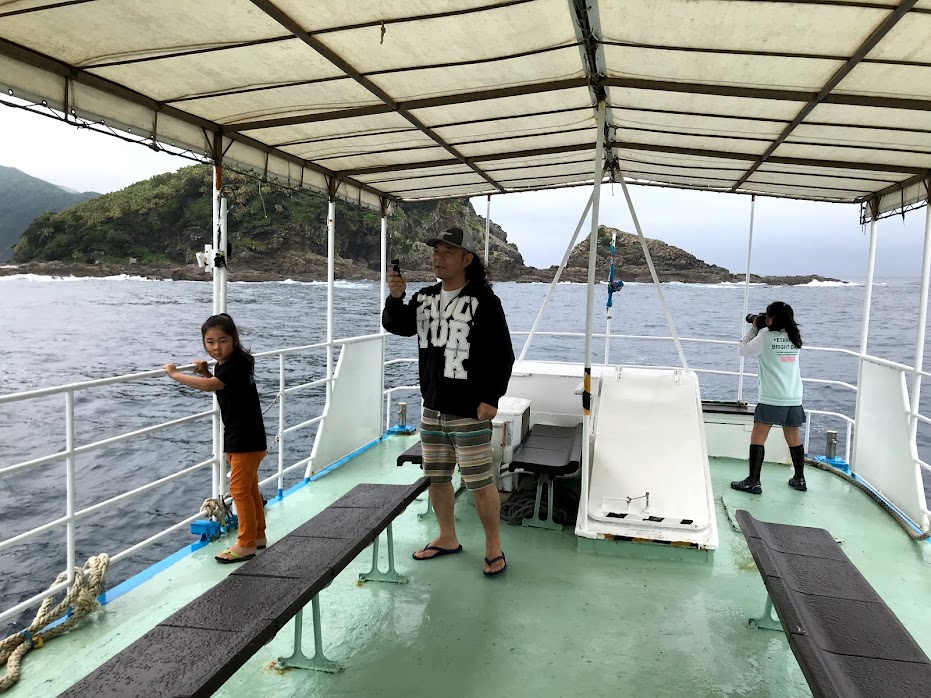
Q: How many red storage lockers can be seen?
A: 0